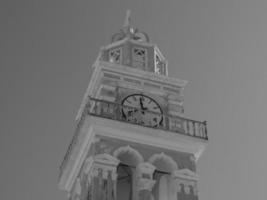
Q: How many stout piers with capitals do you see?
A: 3